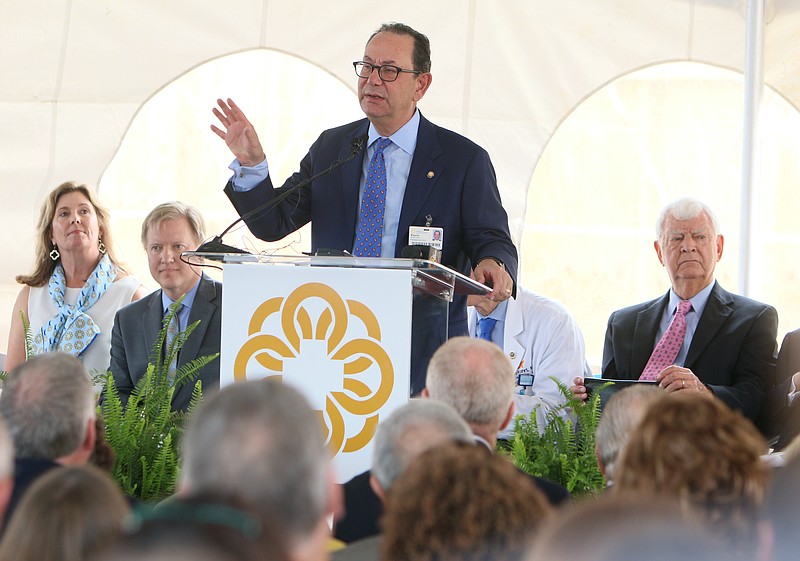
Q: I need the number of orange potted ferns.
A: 0